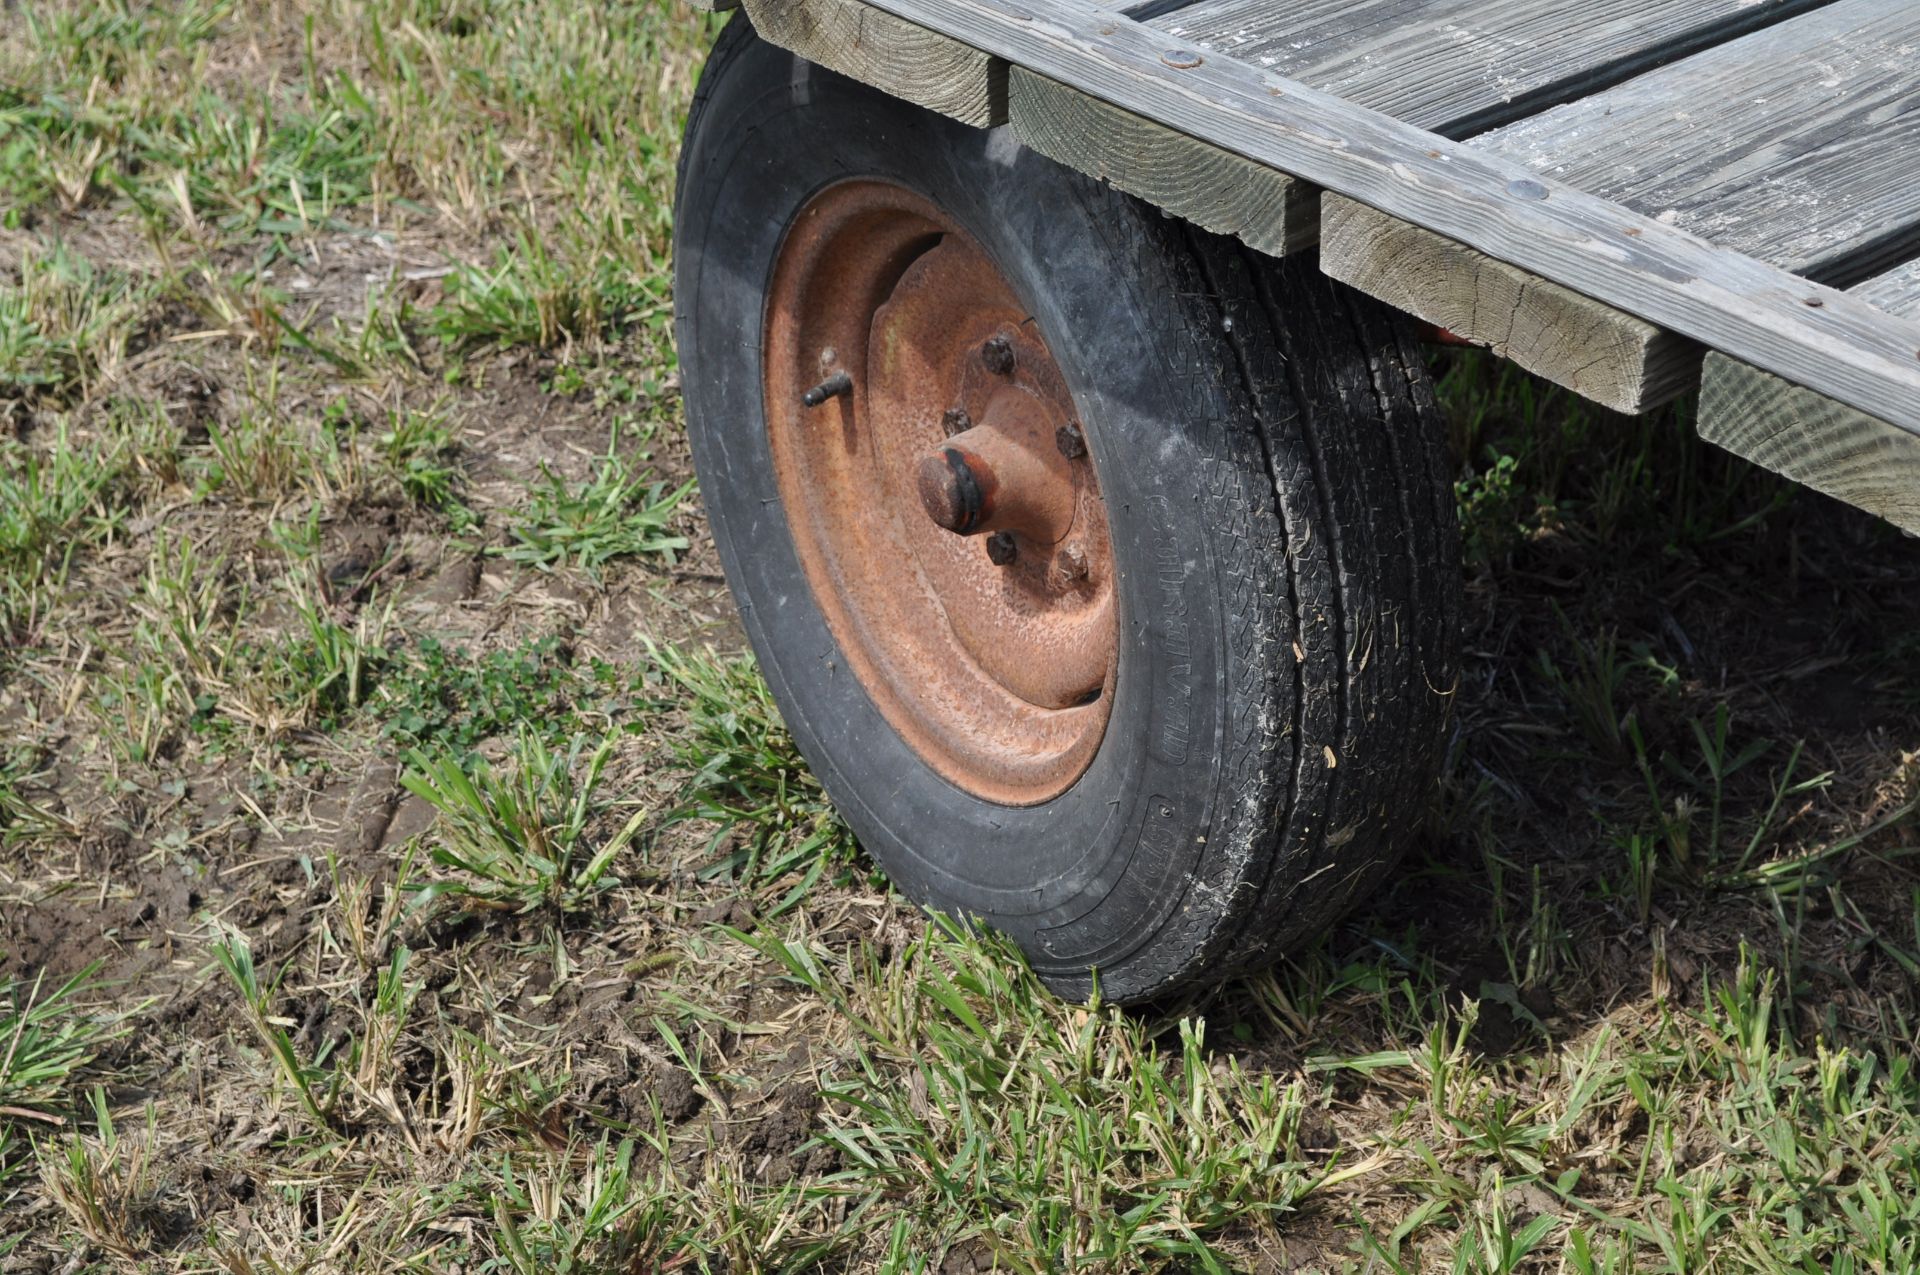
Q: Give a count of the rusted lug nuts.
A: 5